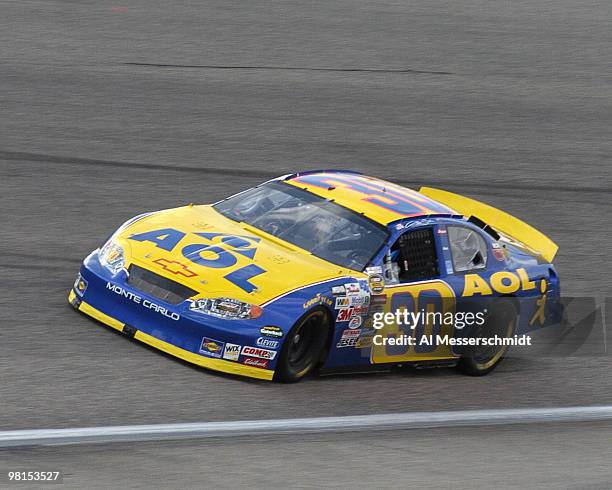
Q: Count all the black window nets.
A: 1